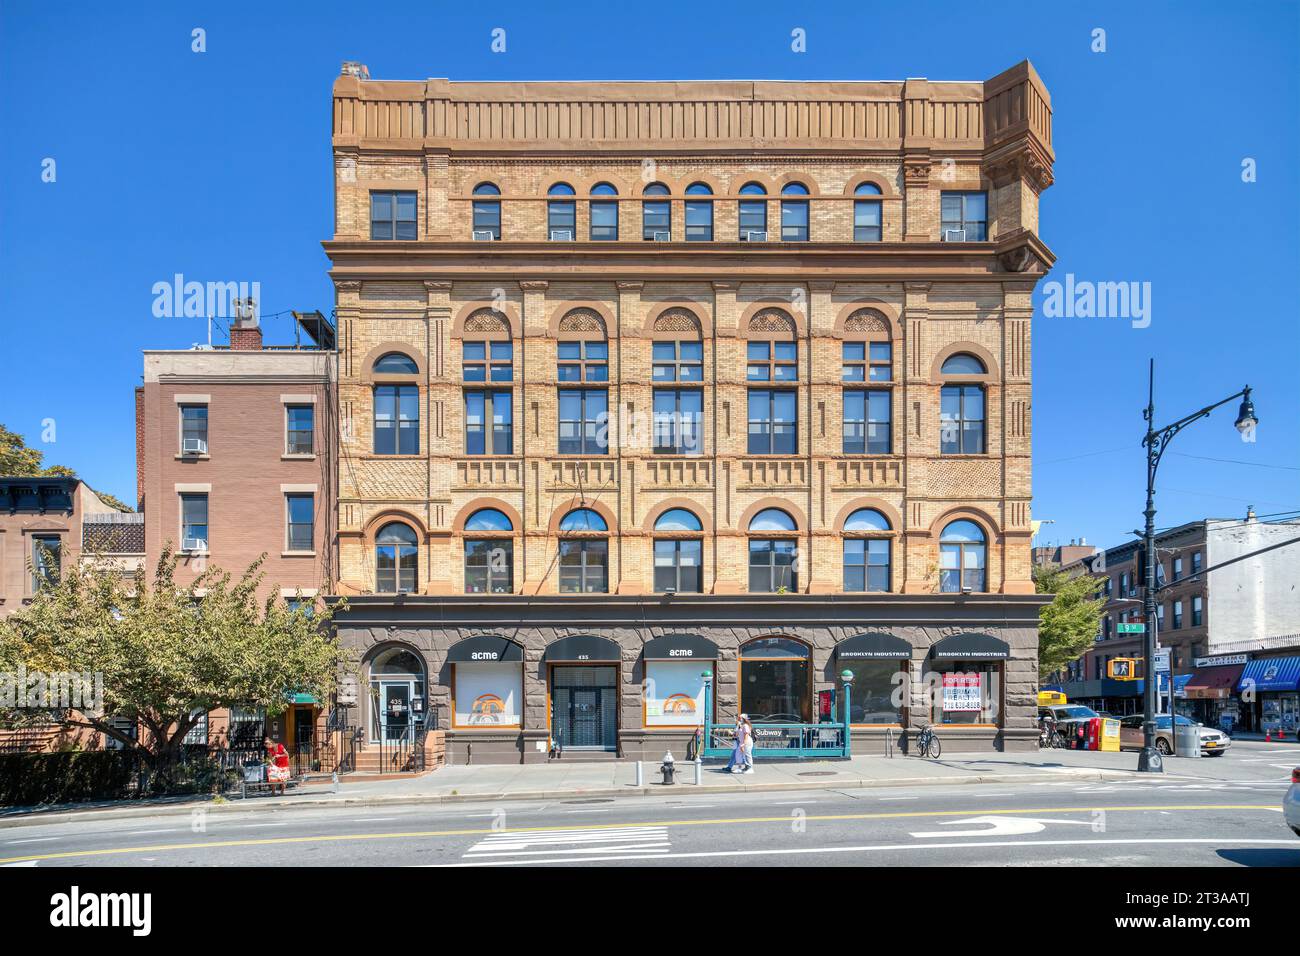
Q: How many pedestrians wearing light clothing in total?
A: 2